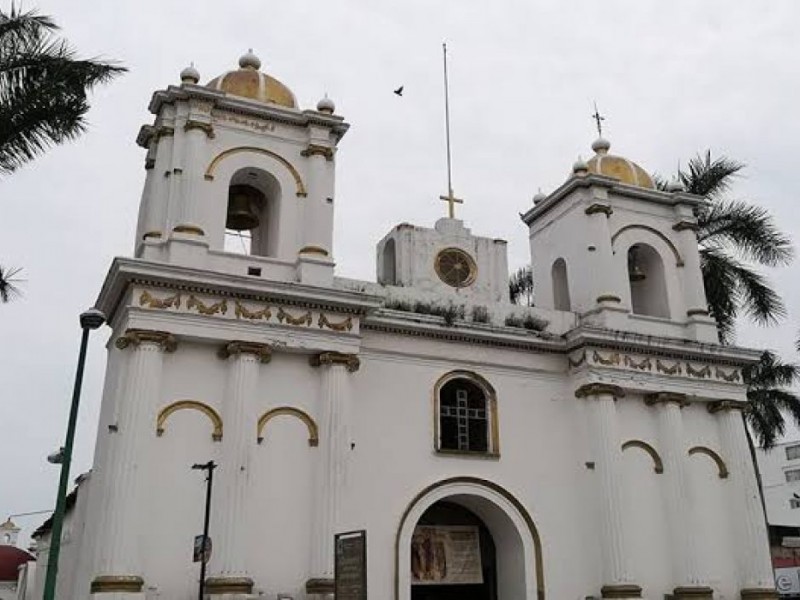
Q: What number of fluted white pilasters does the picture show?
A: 6